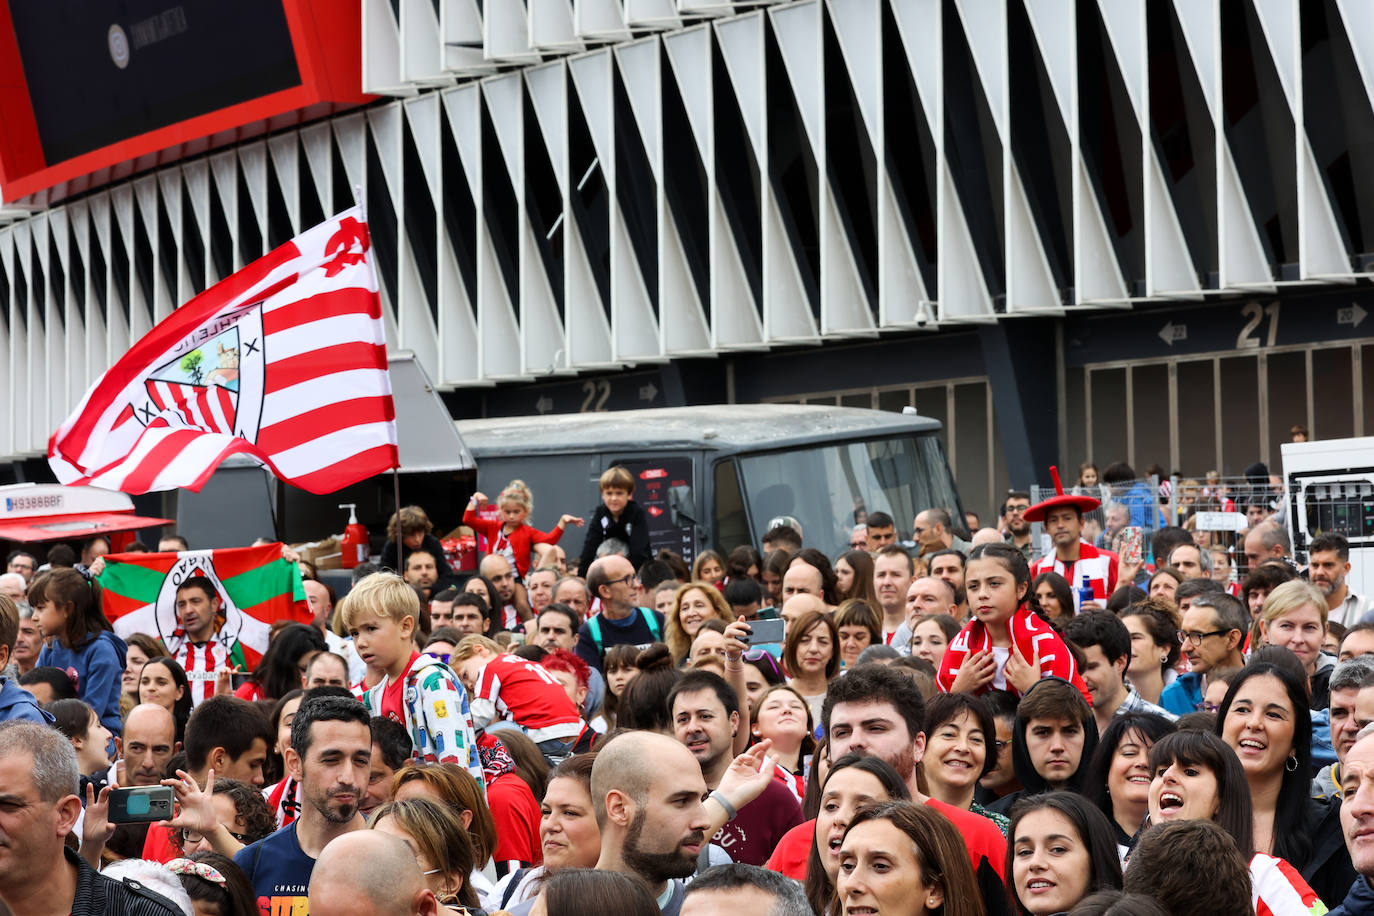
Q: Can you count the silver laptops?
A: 0